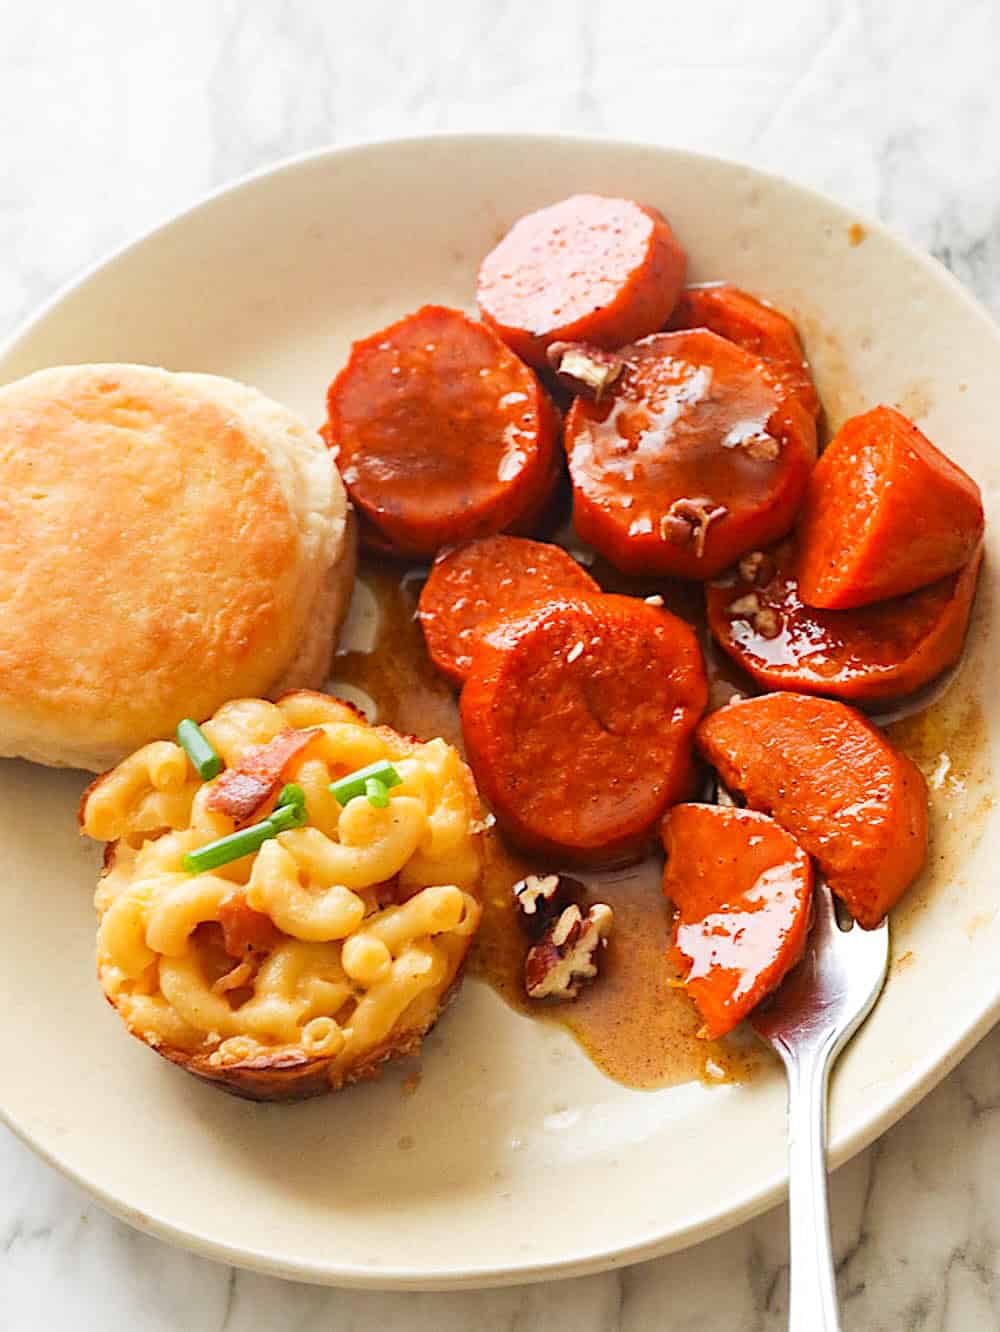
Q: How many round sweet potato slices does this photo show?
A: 7